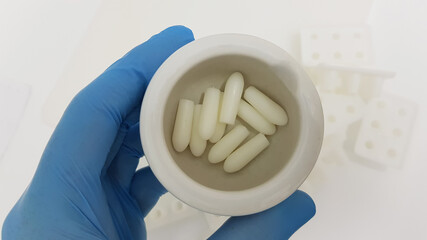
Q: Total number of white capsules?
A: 9